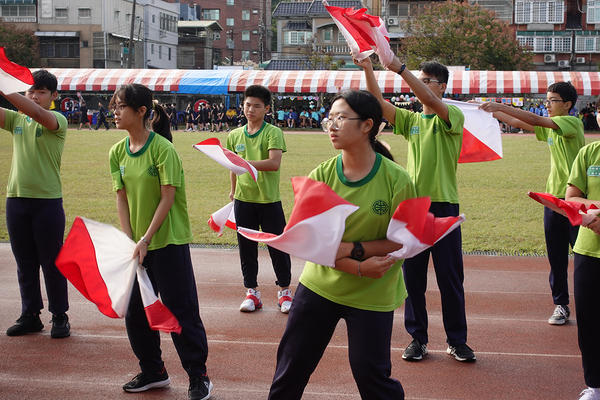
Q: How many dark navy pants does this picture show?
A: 7